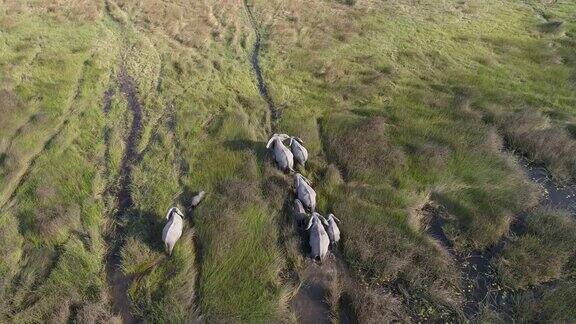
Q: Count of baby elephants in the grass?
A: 3